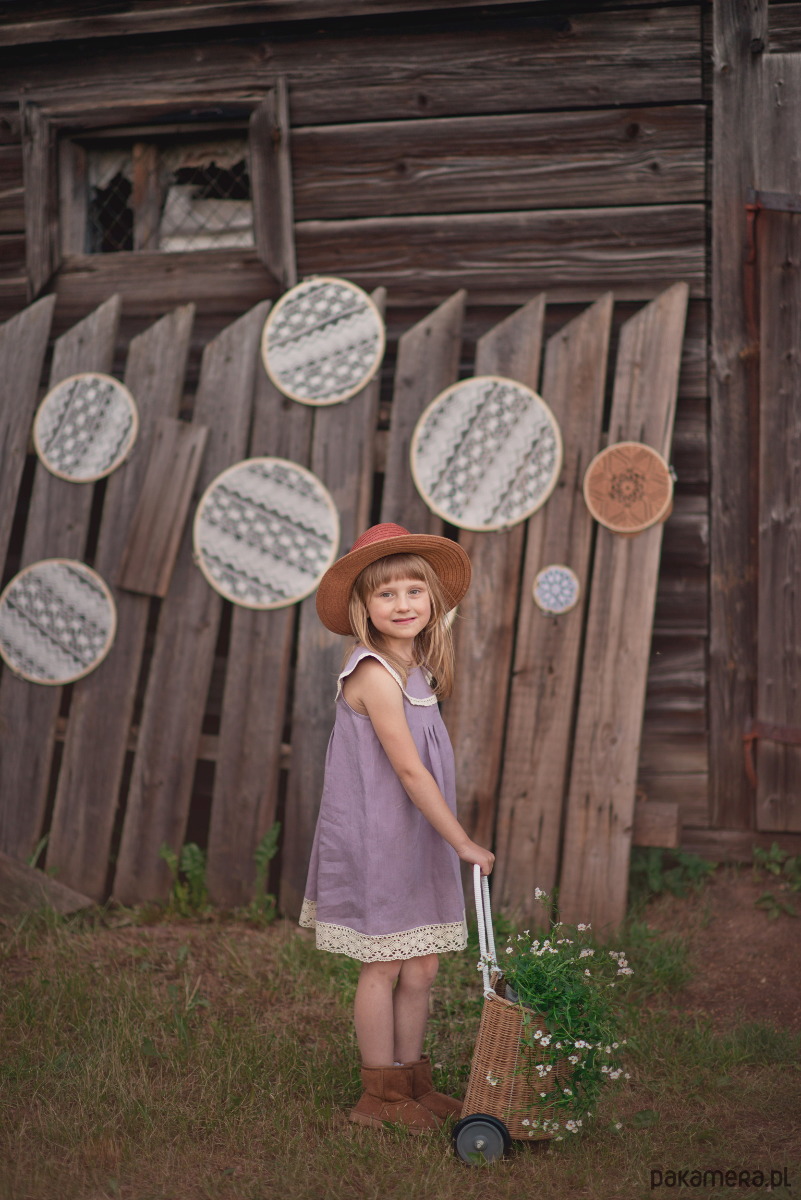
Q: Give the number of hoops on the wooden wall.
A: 7